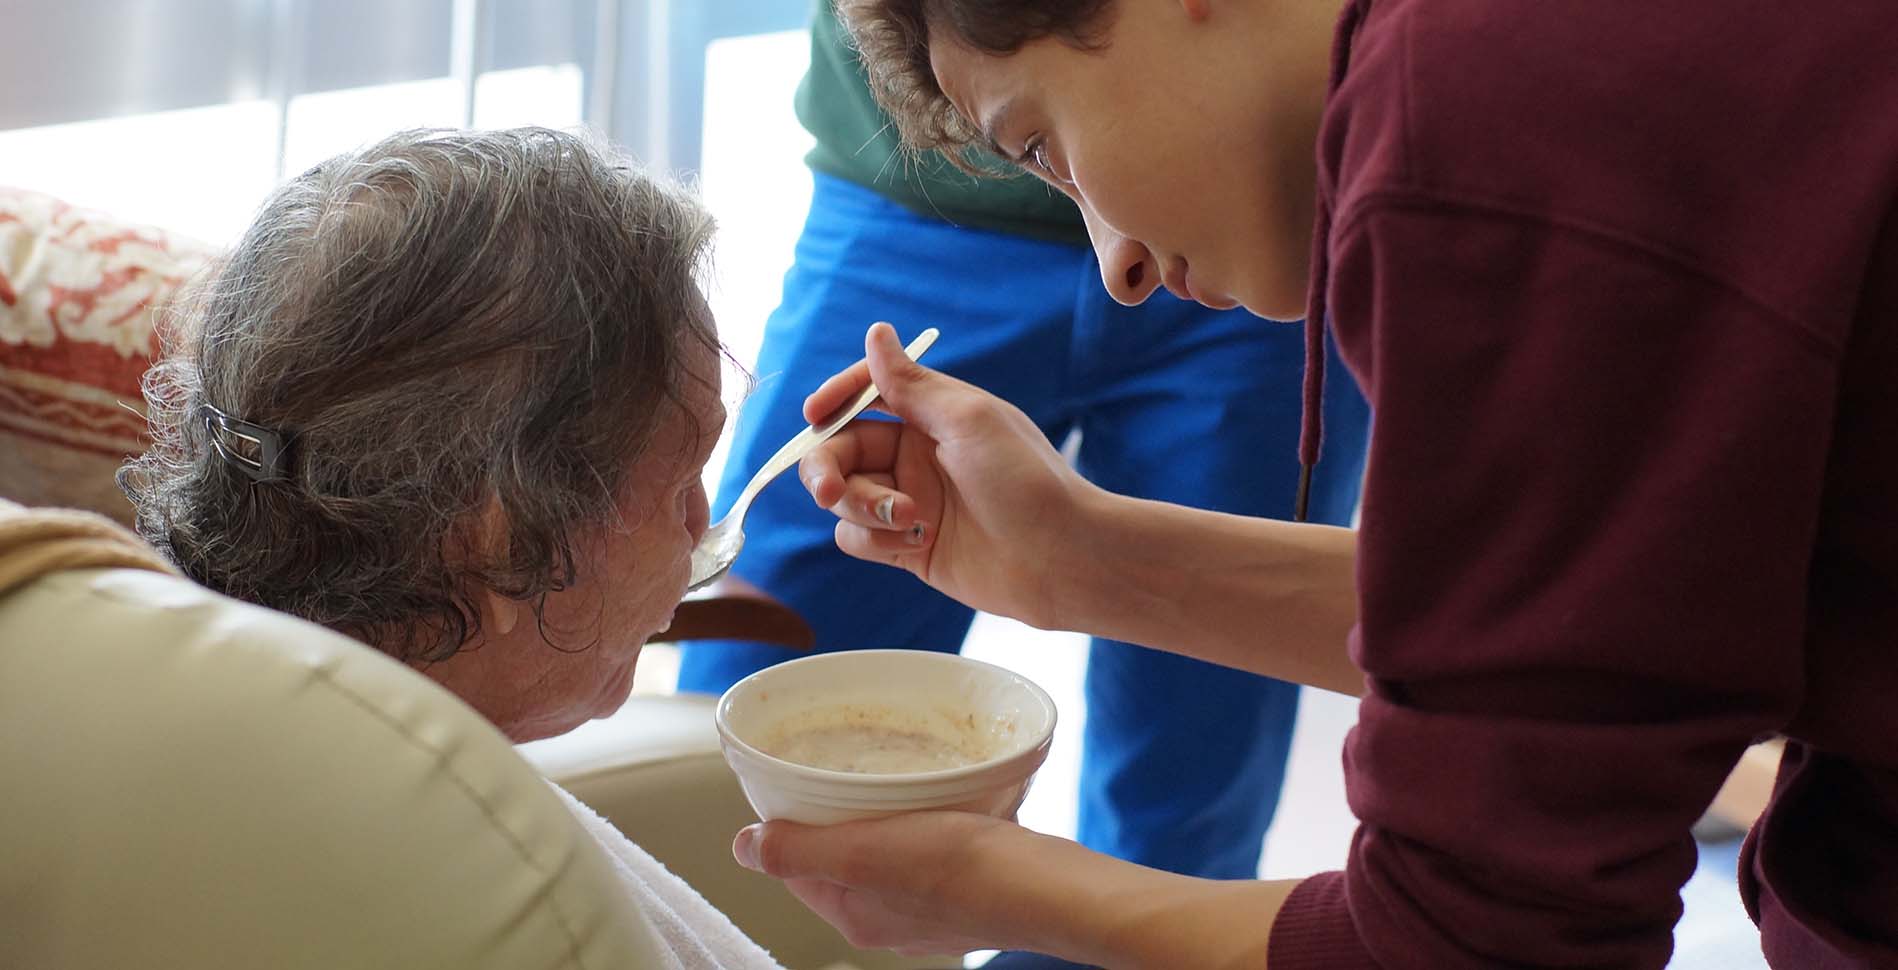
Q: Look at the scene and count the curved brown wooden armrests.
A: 1